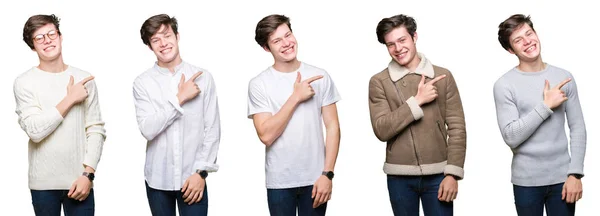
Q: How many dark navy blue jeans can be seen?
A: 5